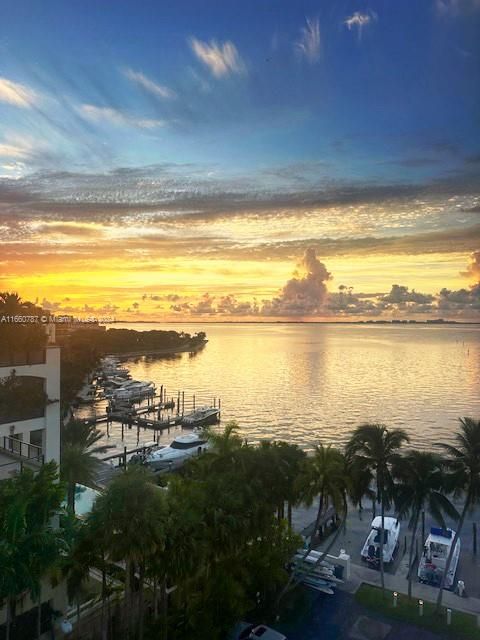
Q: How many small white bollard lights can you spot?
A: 3